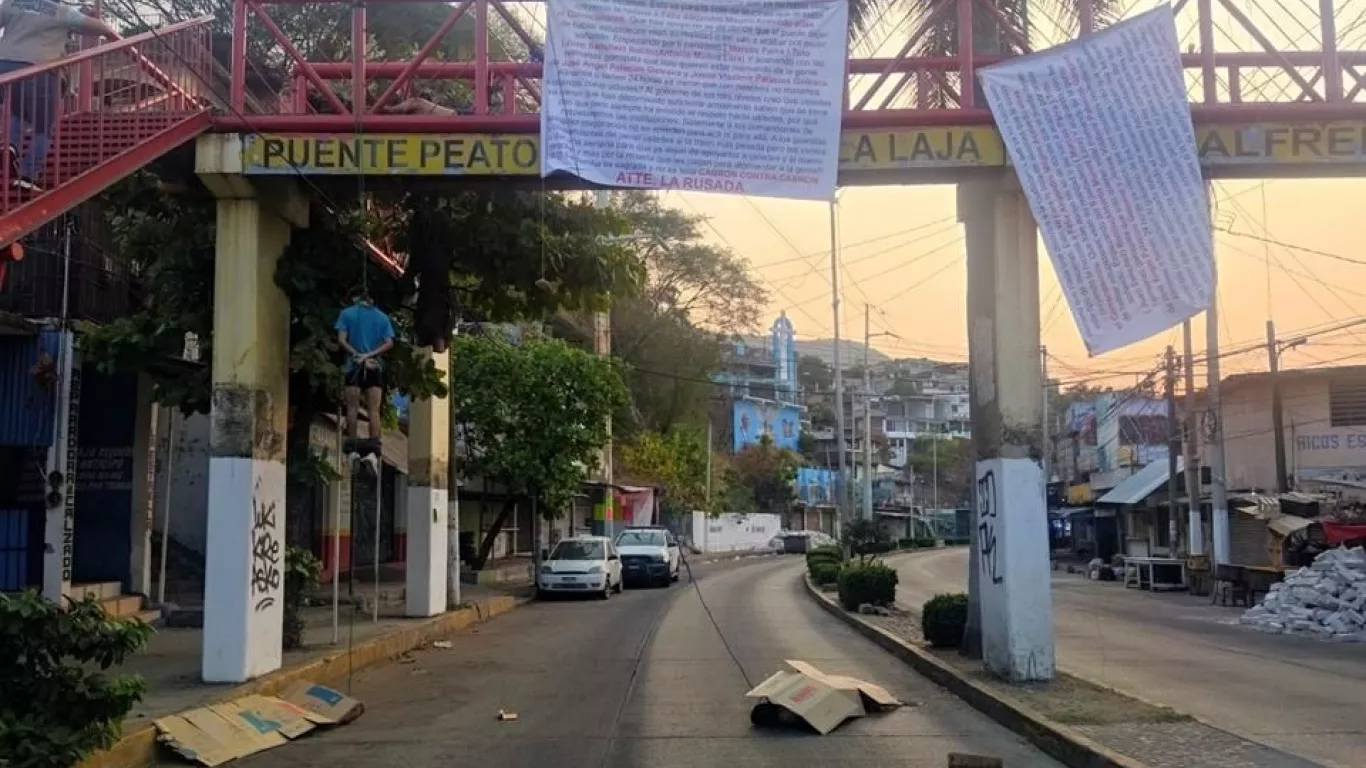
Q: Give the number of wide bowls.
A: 0